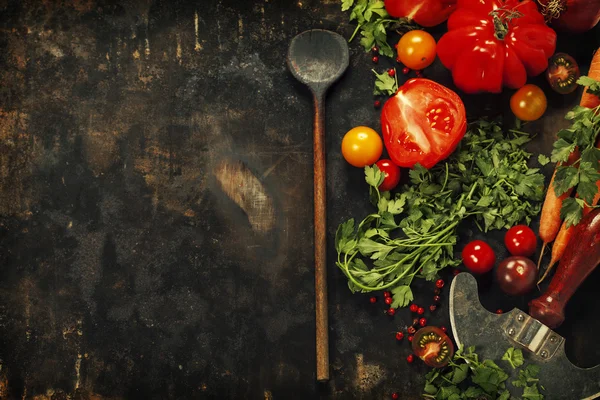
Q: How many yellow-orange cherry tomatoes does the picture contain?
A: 3